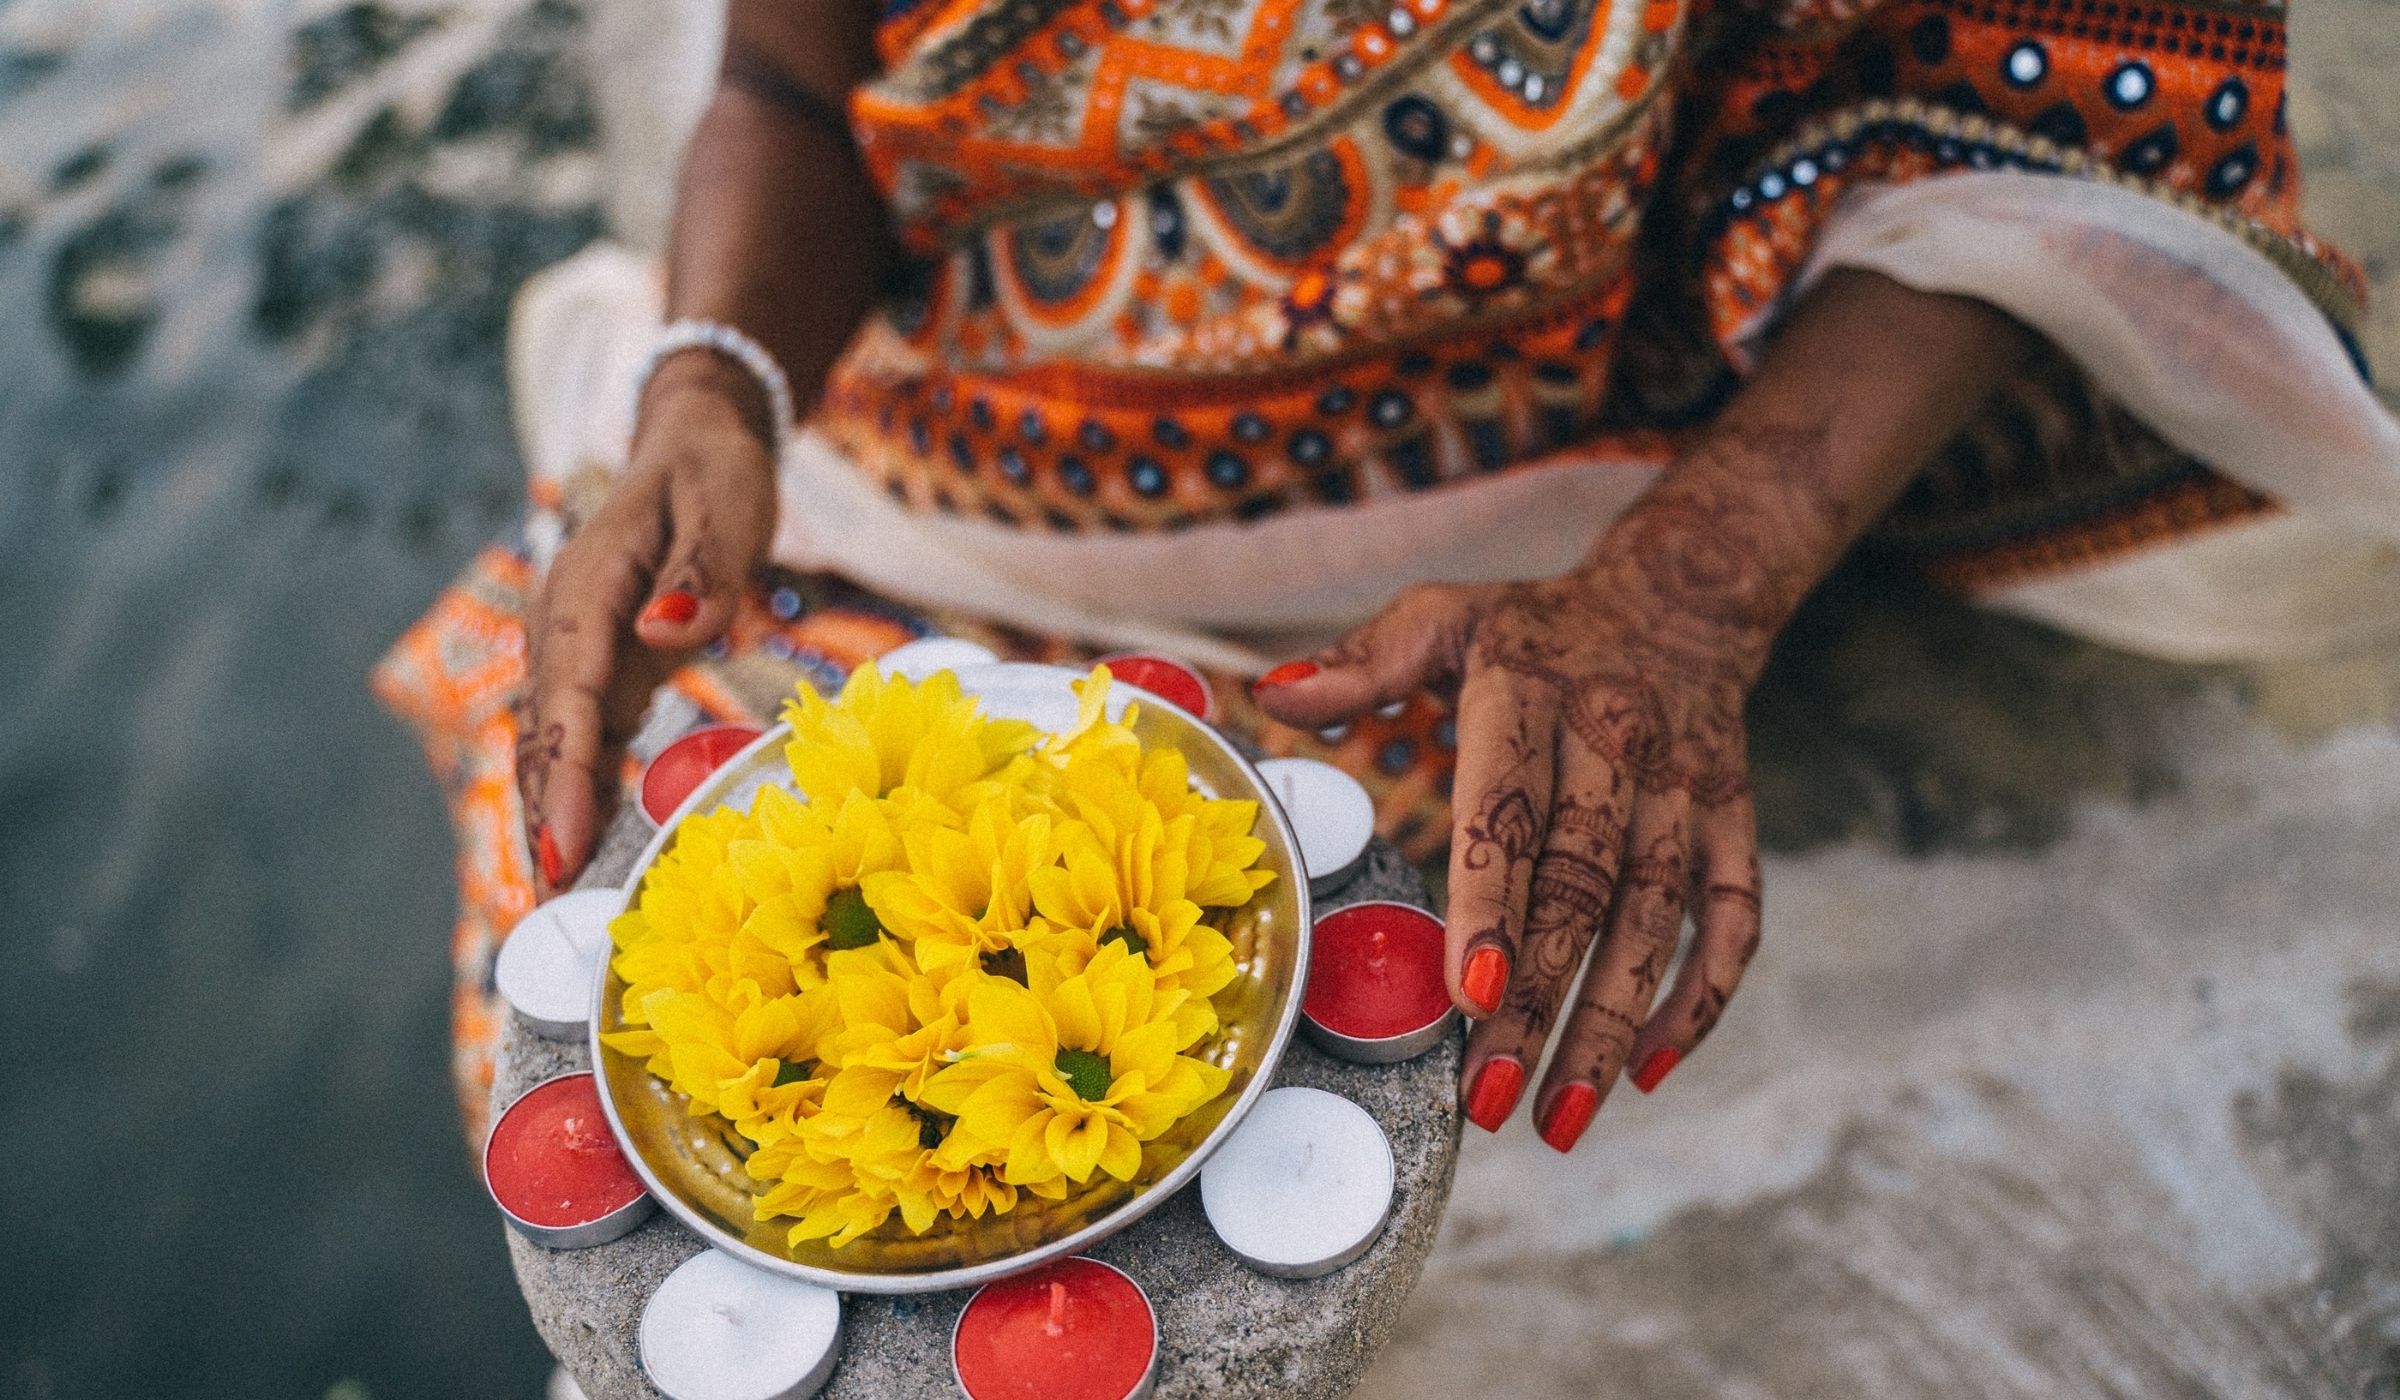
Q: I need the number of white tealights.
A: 5